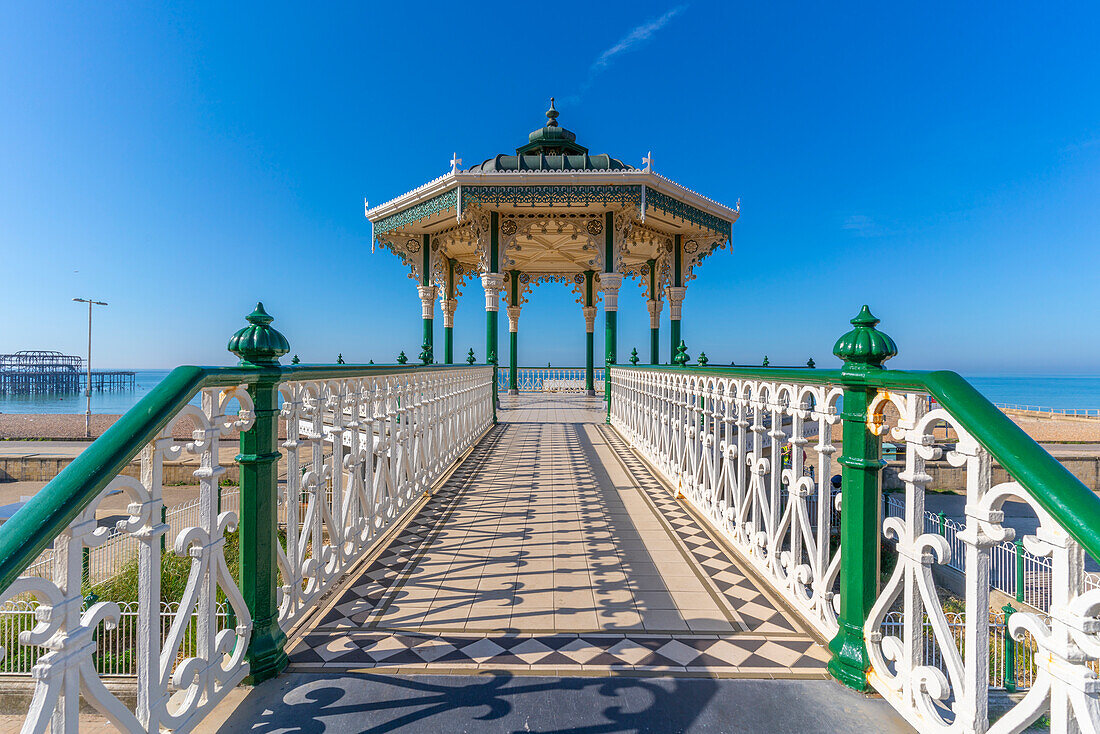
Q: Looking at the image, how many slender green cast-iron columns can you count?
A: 8